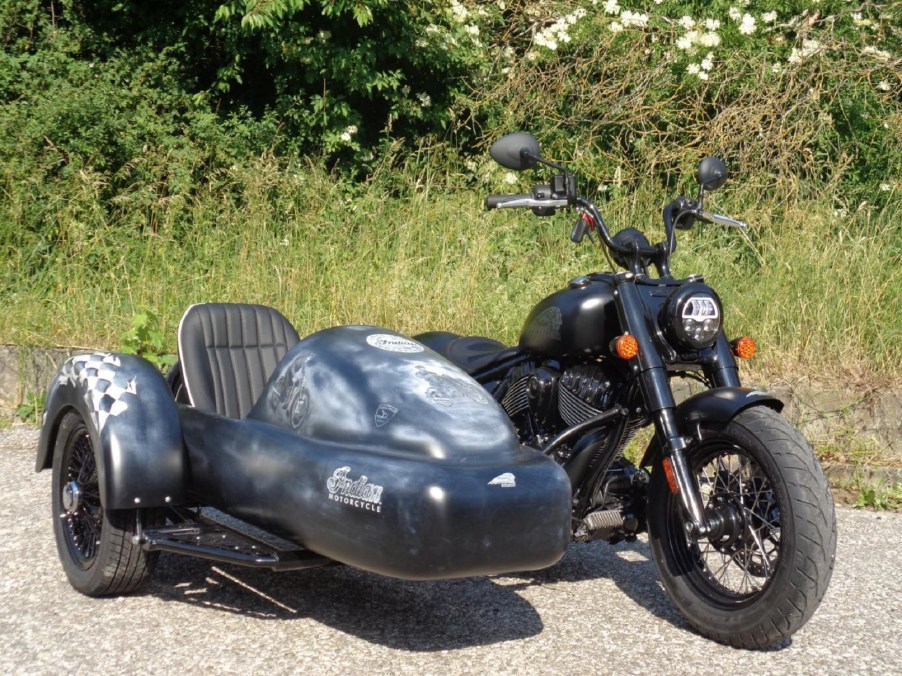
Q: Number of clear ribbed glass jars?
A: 0